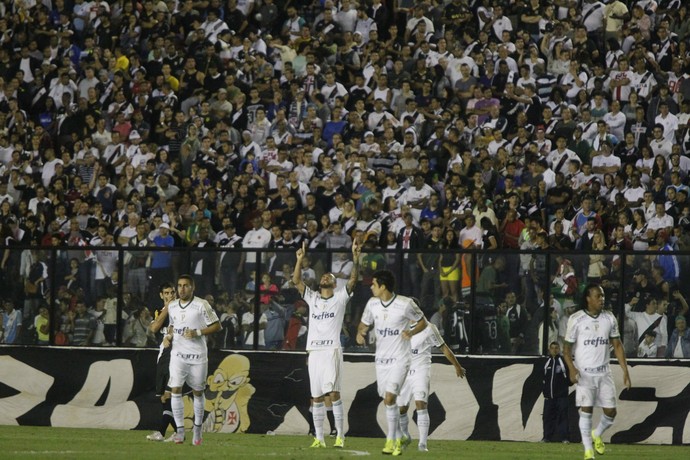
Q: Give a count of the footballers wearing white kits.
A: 5